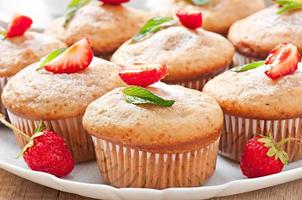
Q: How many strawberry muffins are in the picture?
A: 8